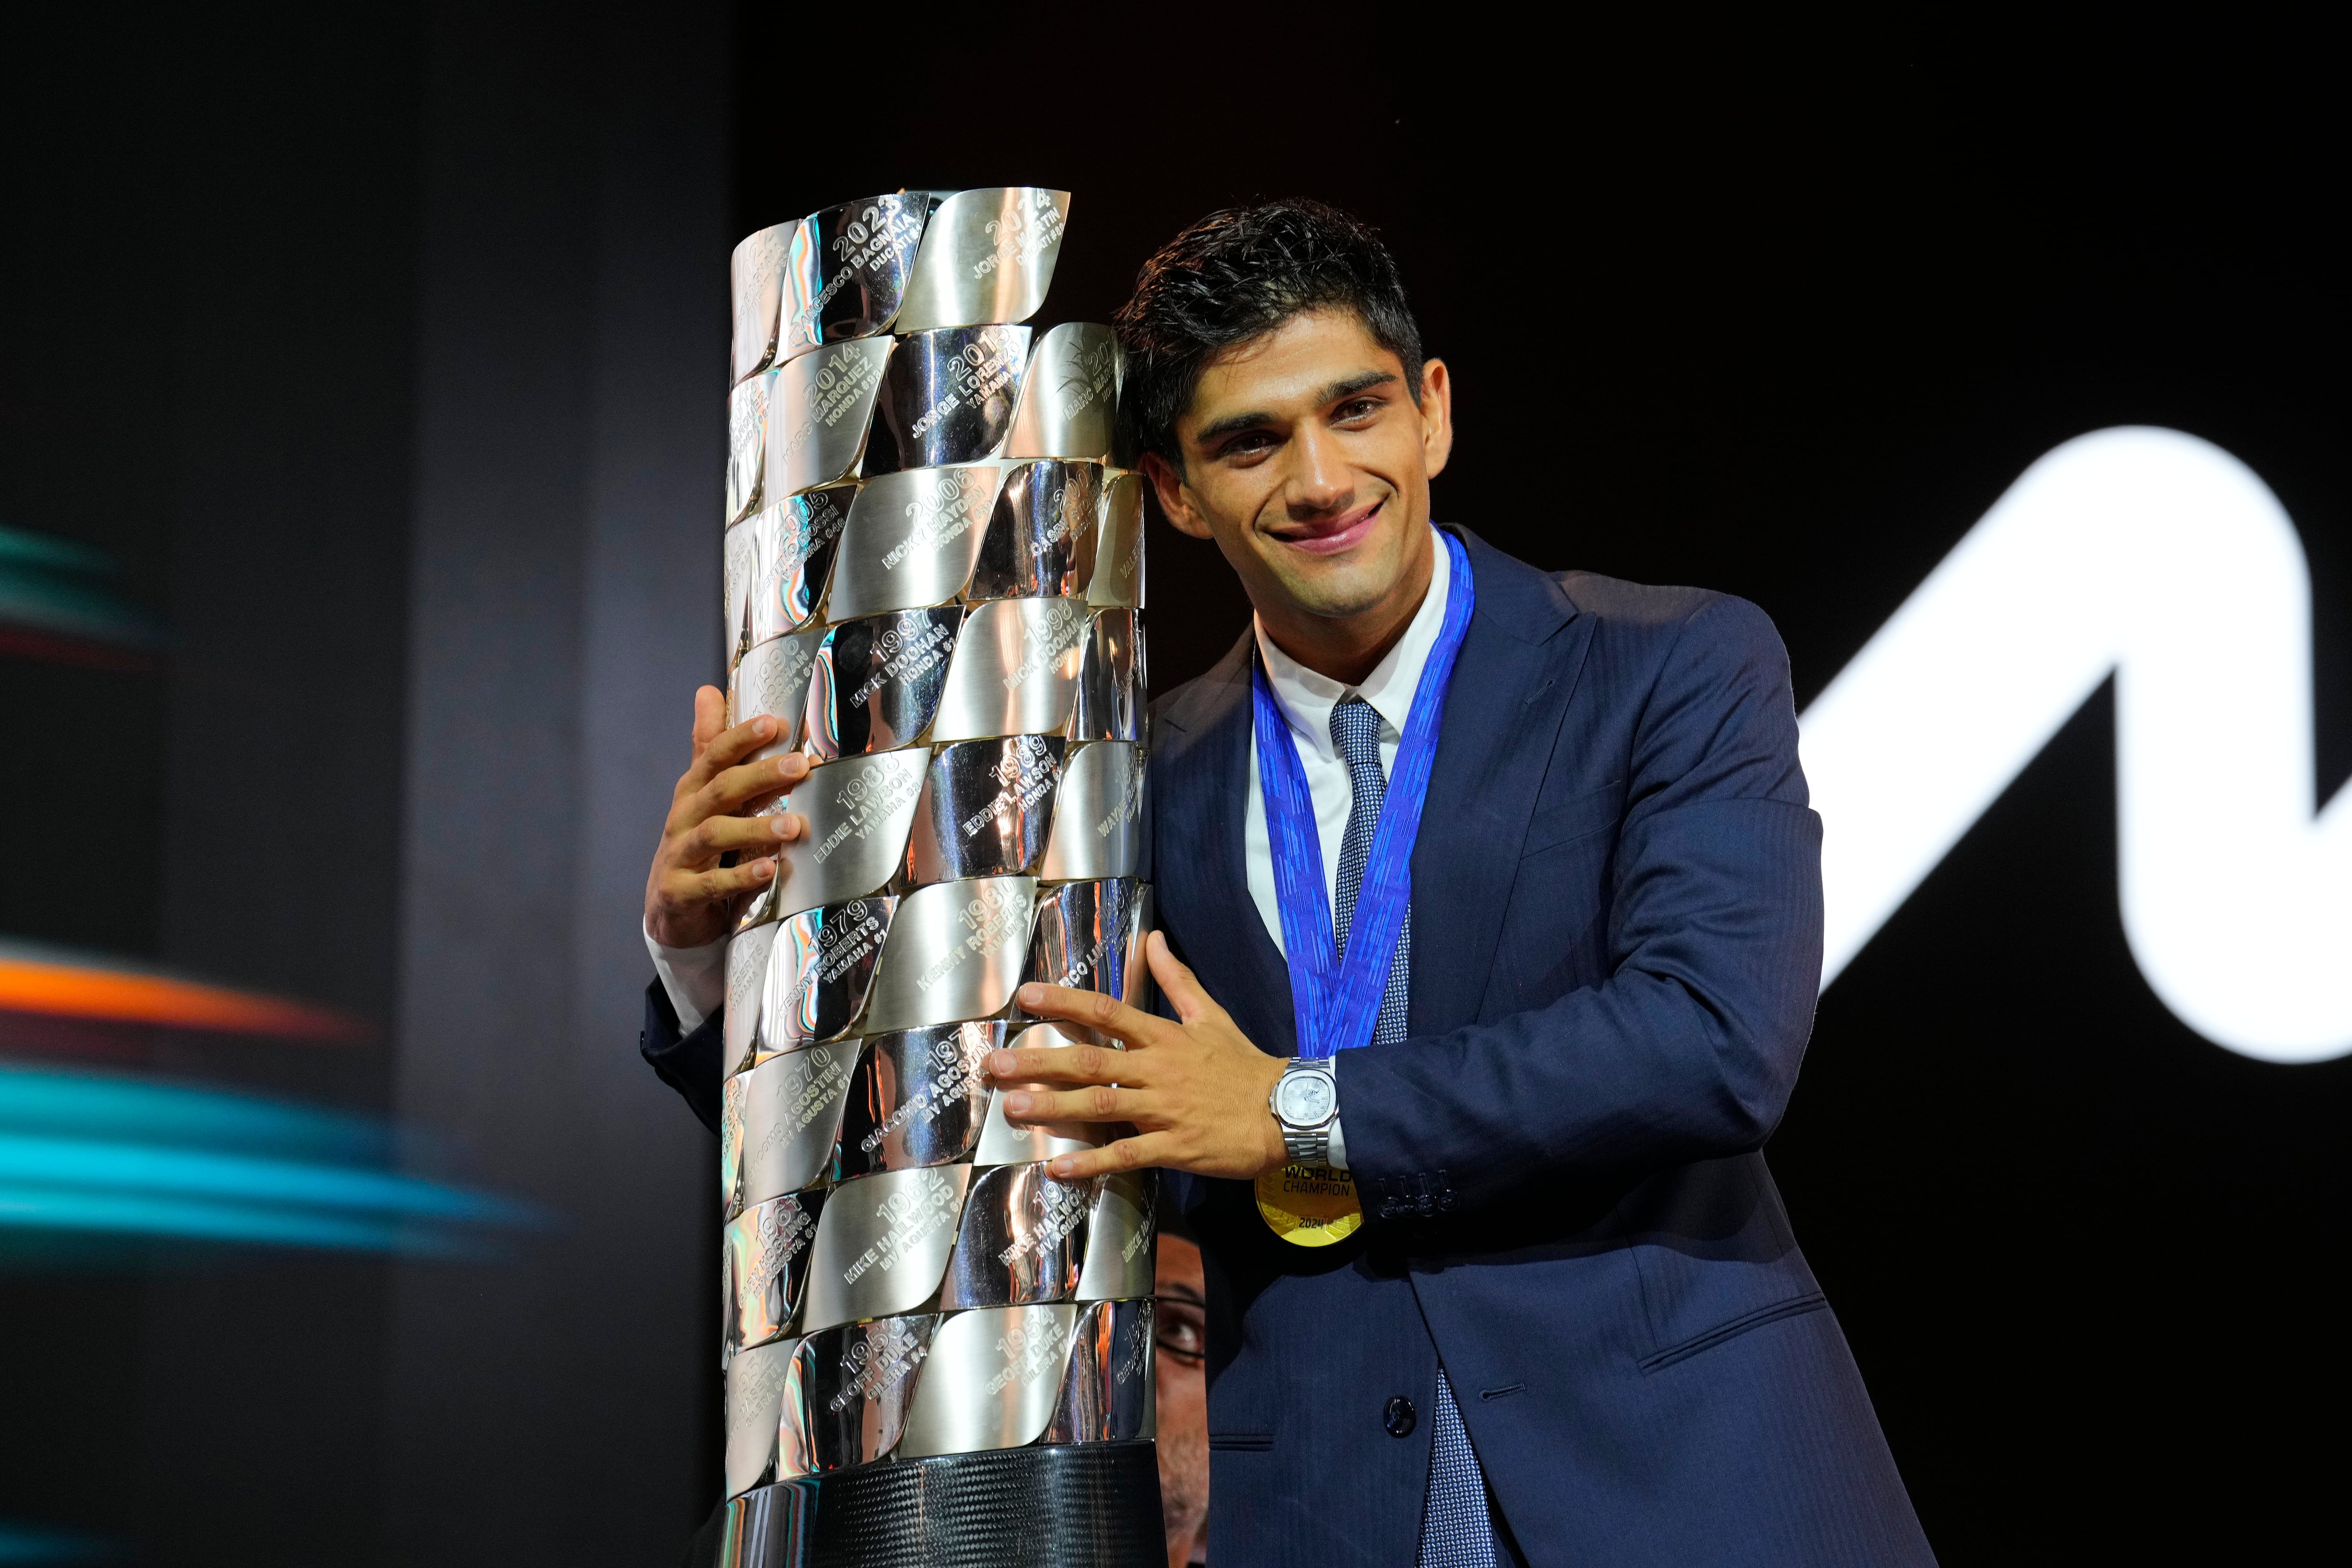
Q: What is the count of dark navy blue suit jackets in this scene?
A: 1